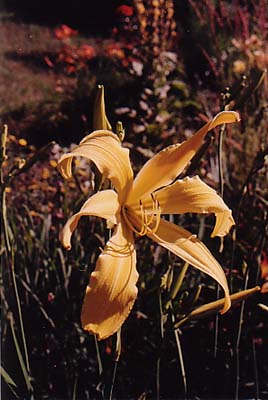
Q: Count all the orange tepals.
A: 6